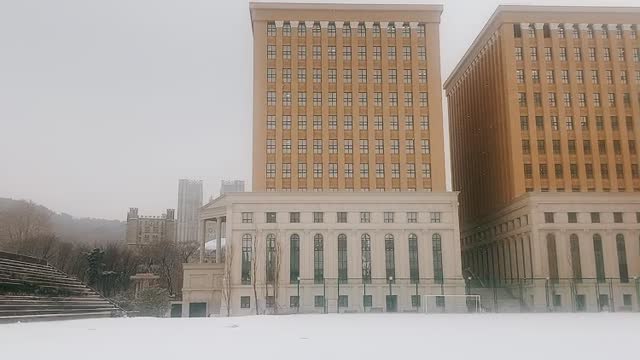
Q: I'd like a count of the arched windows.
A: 13